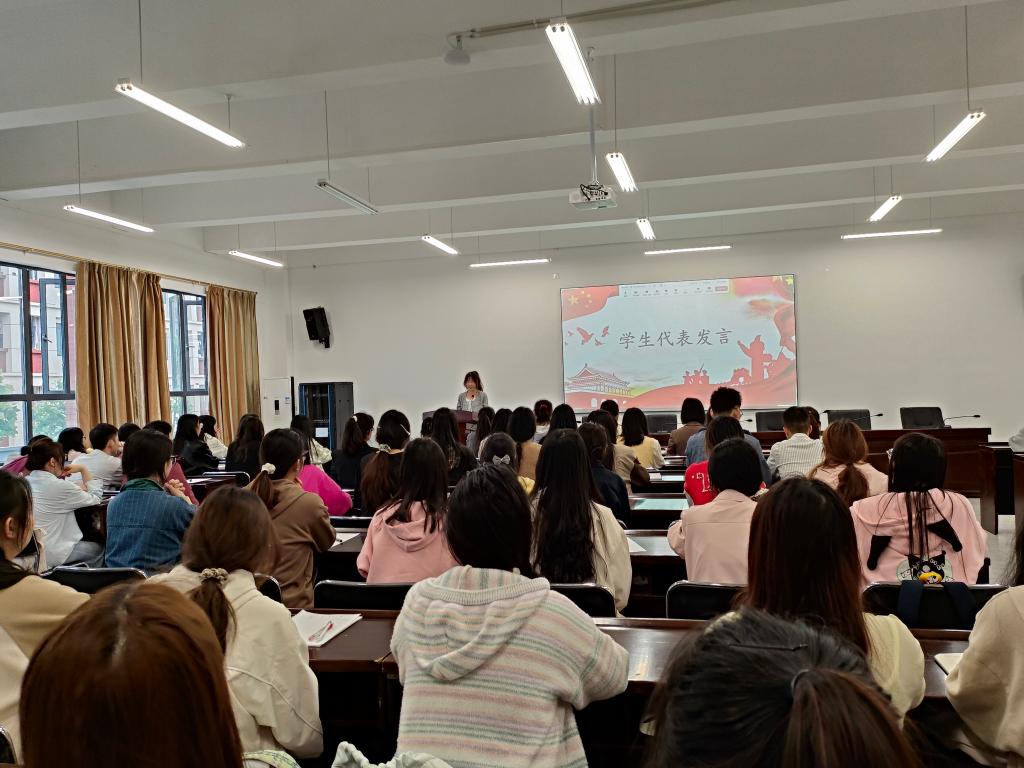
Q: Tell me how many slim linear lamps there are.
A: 13